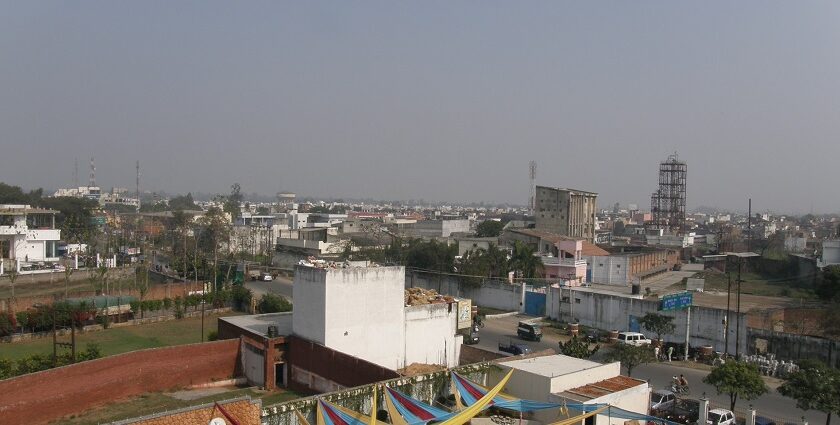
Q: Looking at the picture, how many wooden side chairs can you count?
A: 0